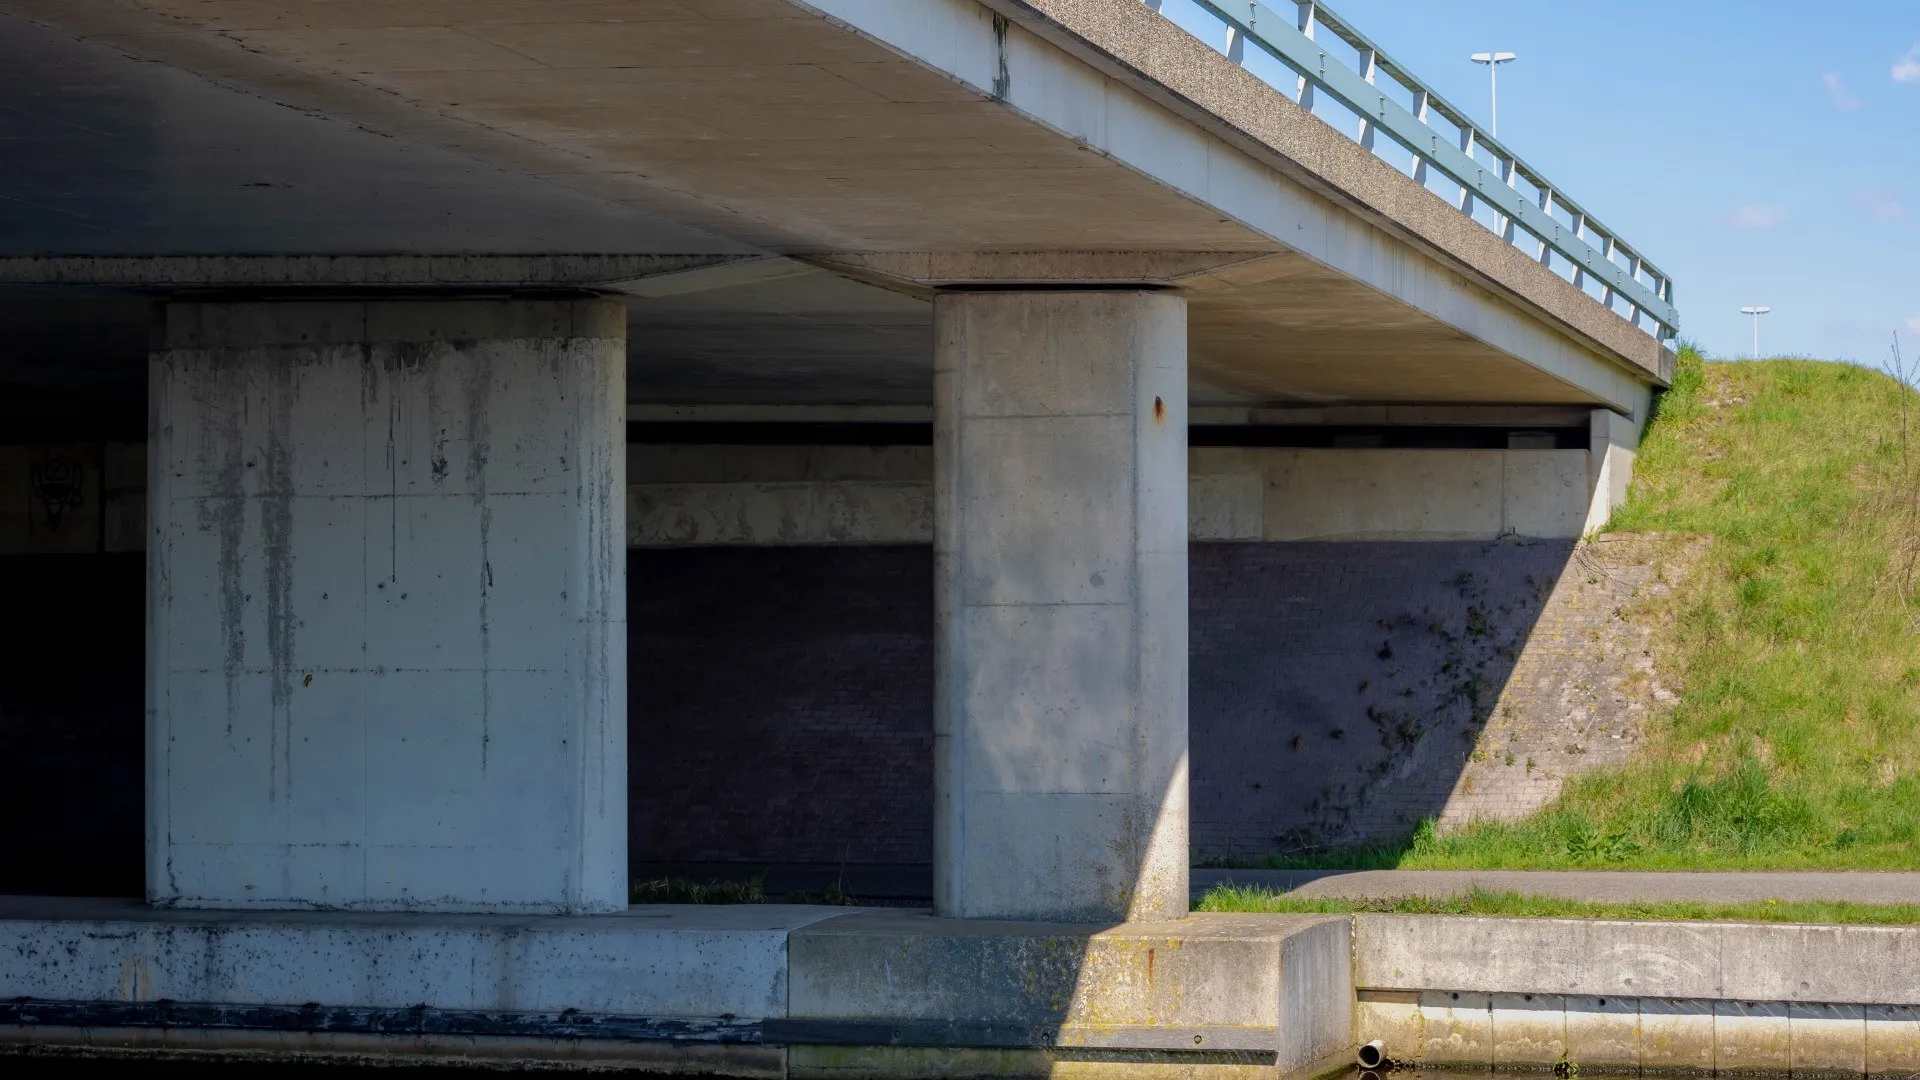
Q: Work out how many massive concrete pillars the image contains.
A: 2